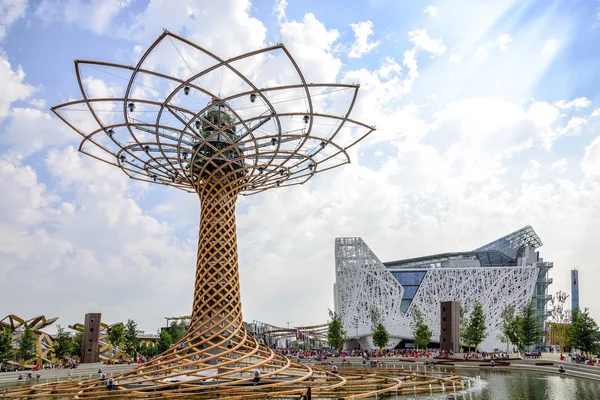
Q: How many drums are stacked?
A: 0